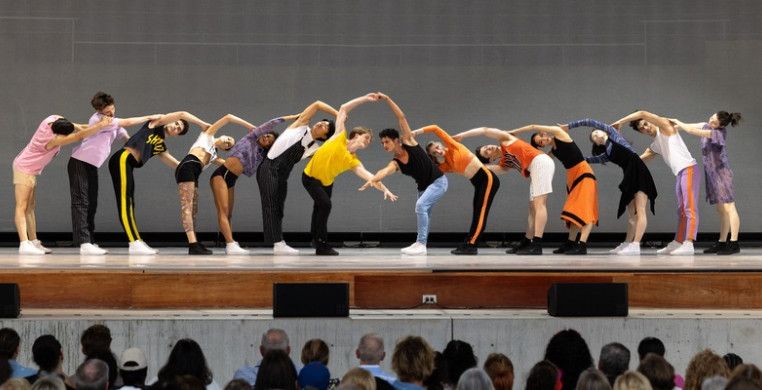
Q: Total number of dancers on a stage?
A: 14